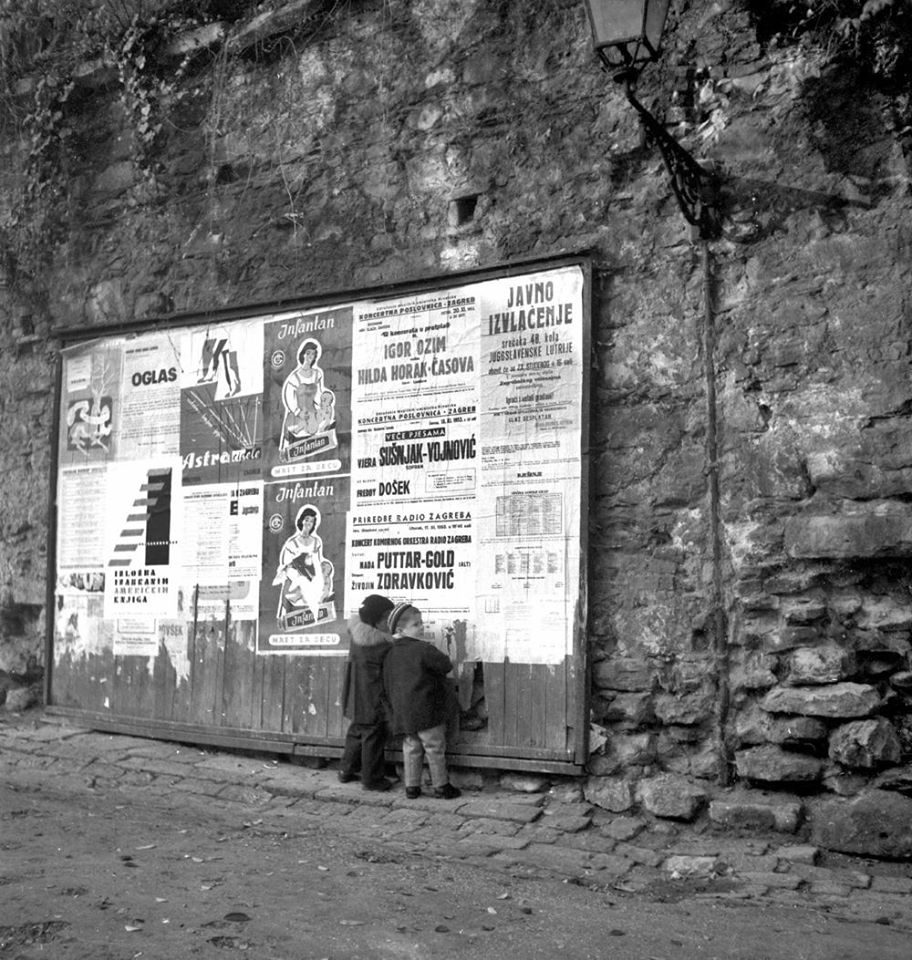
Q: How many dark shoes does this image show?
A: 4